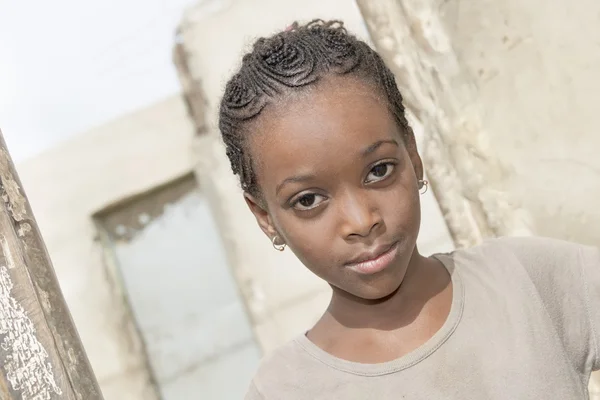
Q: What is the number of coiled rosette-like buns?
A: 3